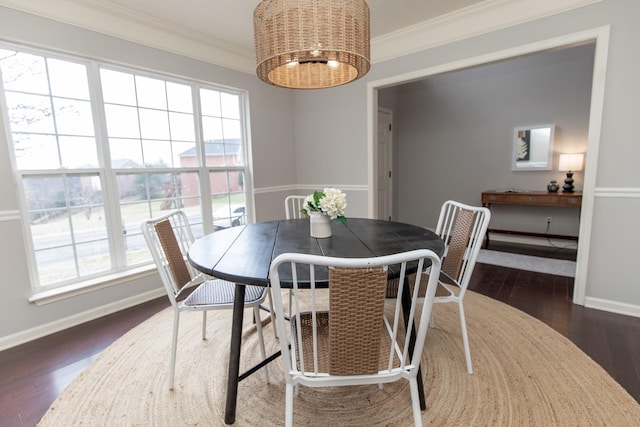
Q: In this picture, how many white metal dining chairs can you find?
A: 4